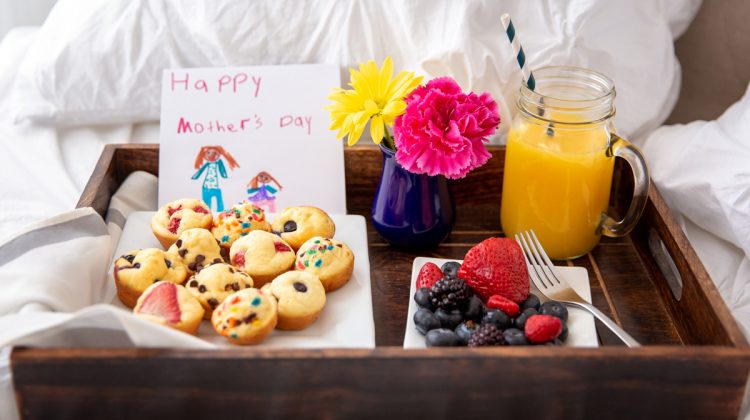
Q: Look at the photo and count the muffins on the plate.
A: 11